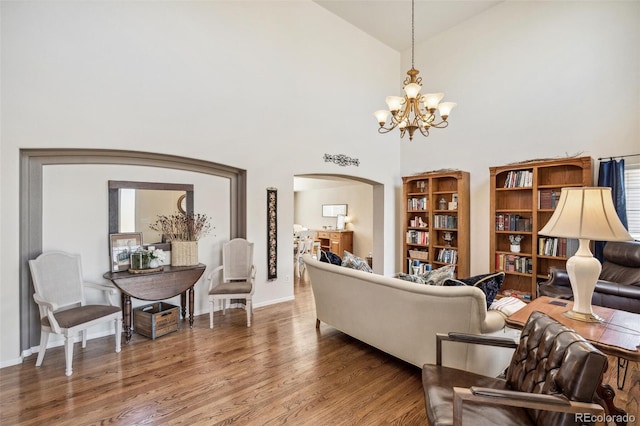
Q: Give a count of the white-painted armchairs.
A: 2